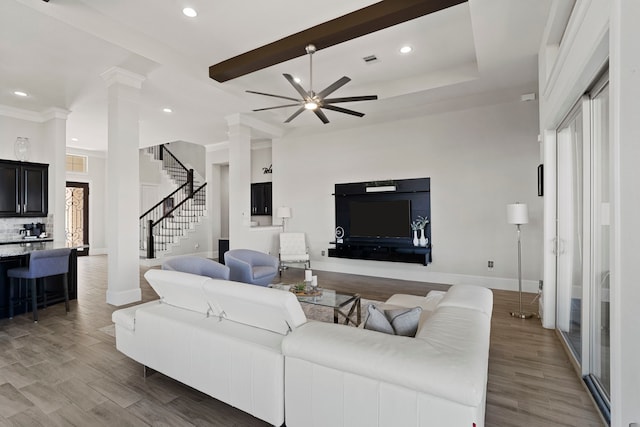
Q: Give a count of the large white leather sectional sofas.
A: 1